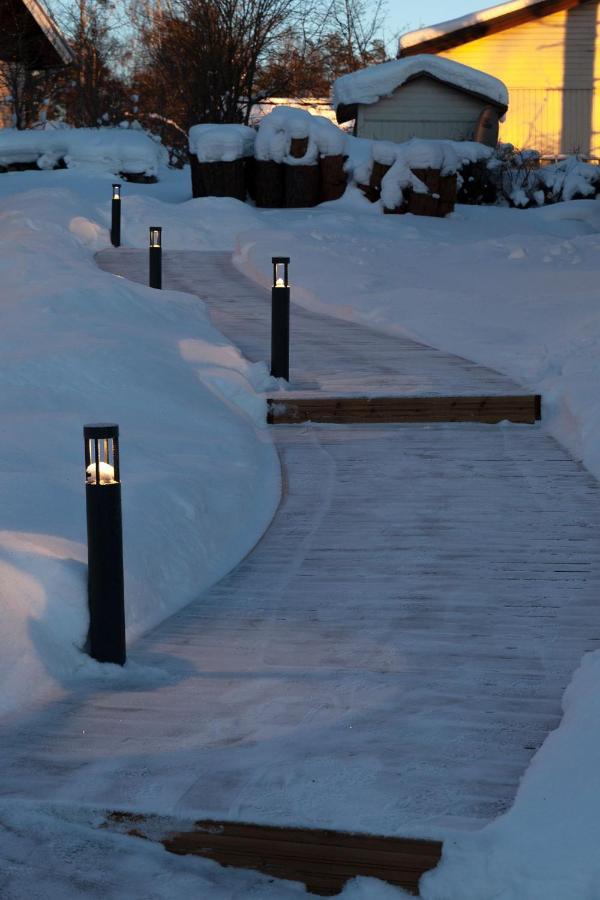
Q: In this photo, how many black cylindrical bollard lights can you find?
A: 4